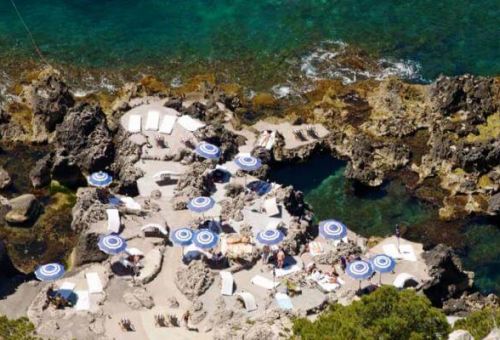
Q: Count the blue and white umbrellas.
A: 12